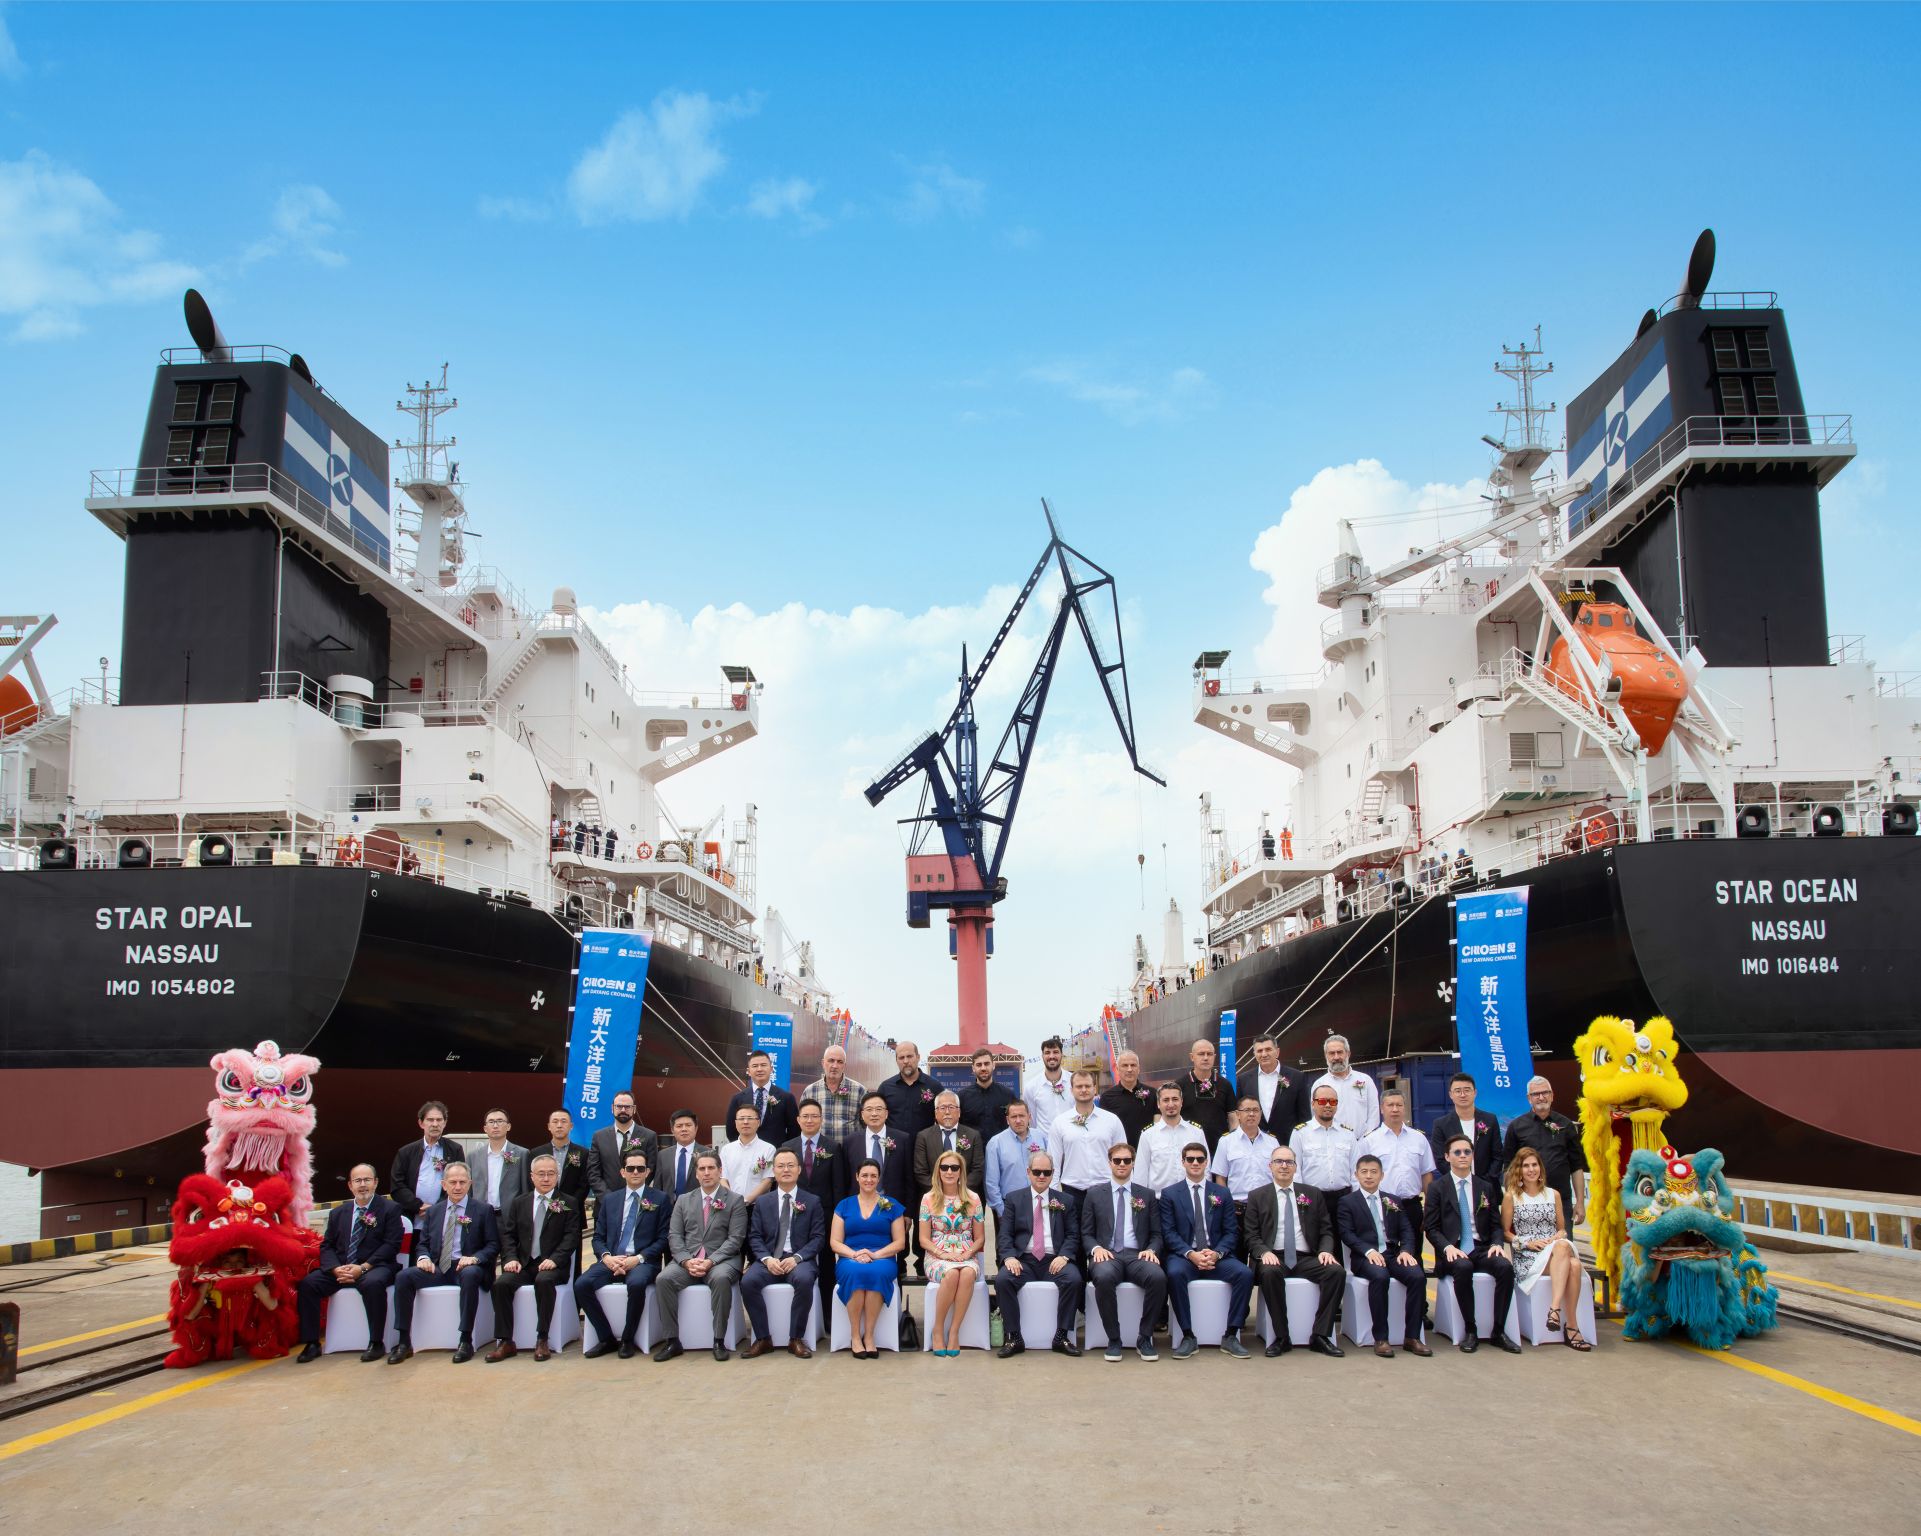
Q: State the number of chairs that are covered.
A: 15